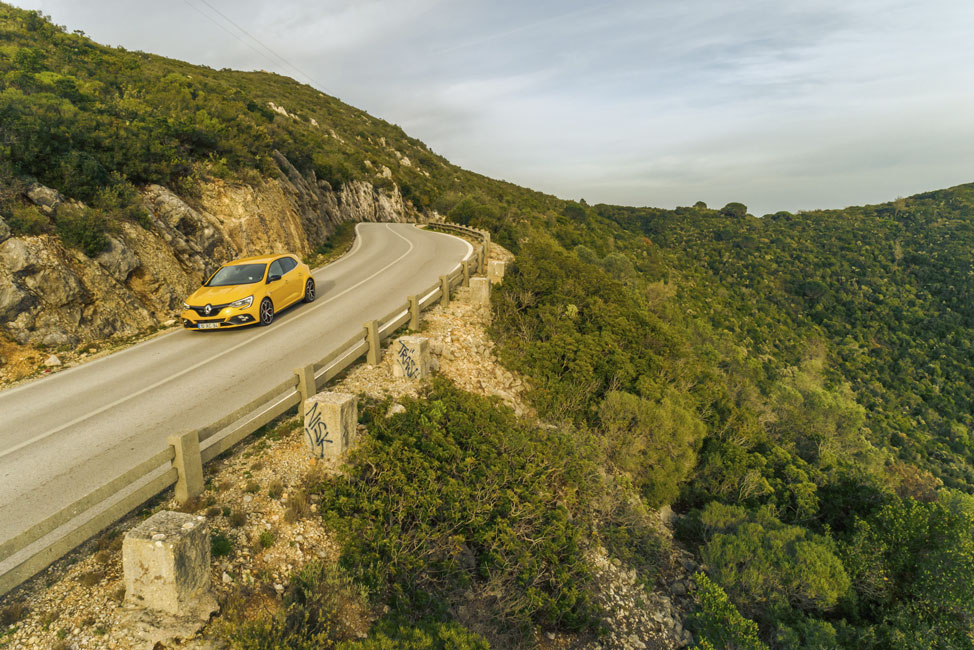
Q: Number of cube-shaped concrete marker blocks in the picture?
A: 5